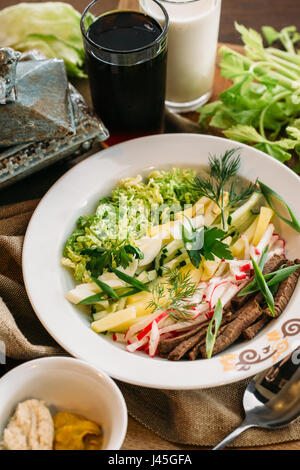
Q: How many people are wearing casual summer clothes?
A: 0